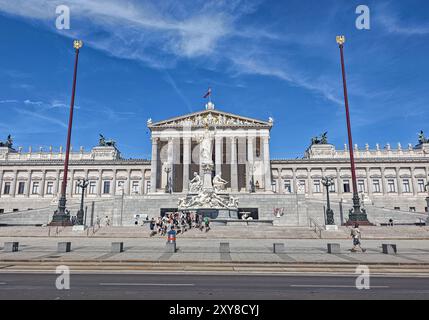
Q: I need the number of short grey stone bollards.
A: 8